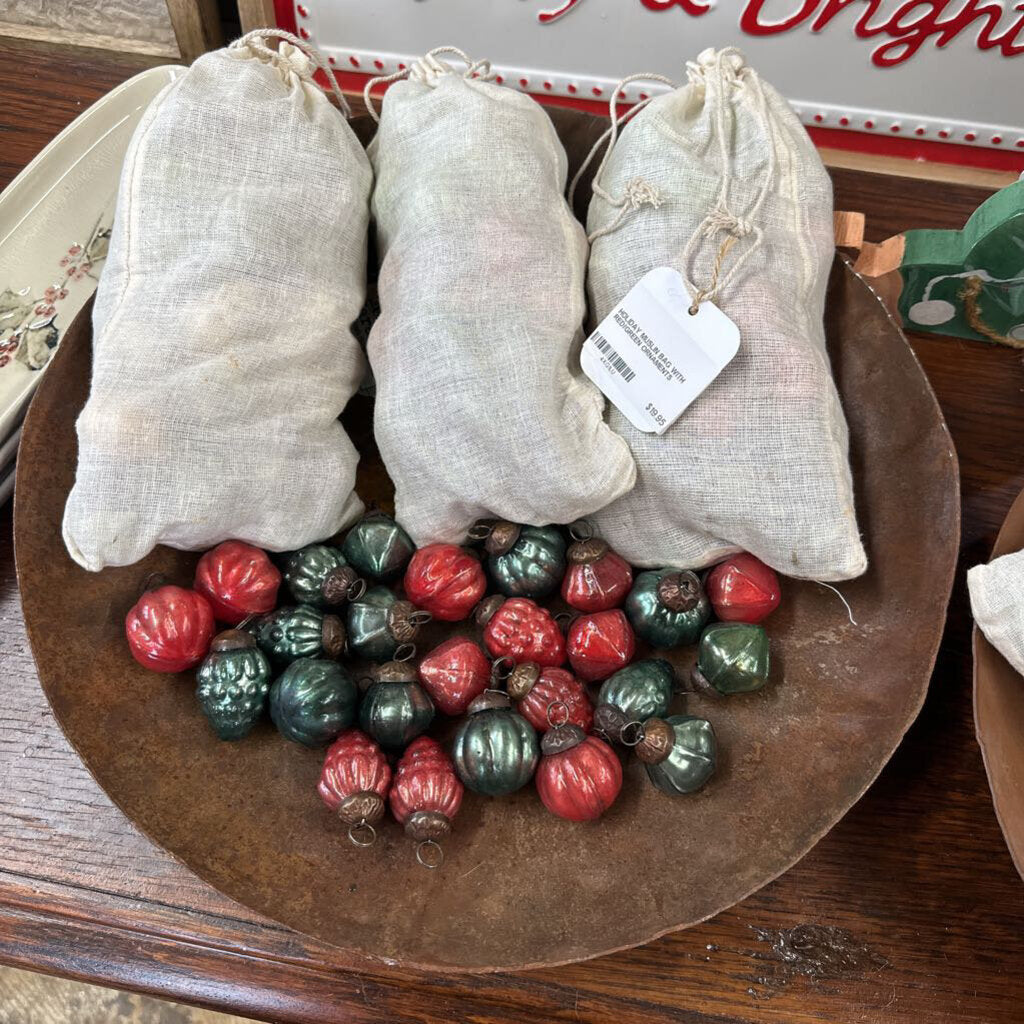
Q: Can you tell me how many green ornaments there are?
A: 13